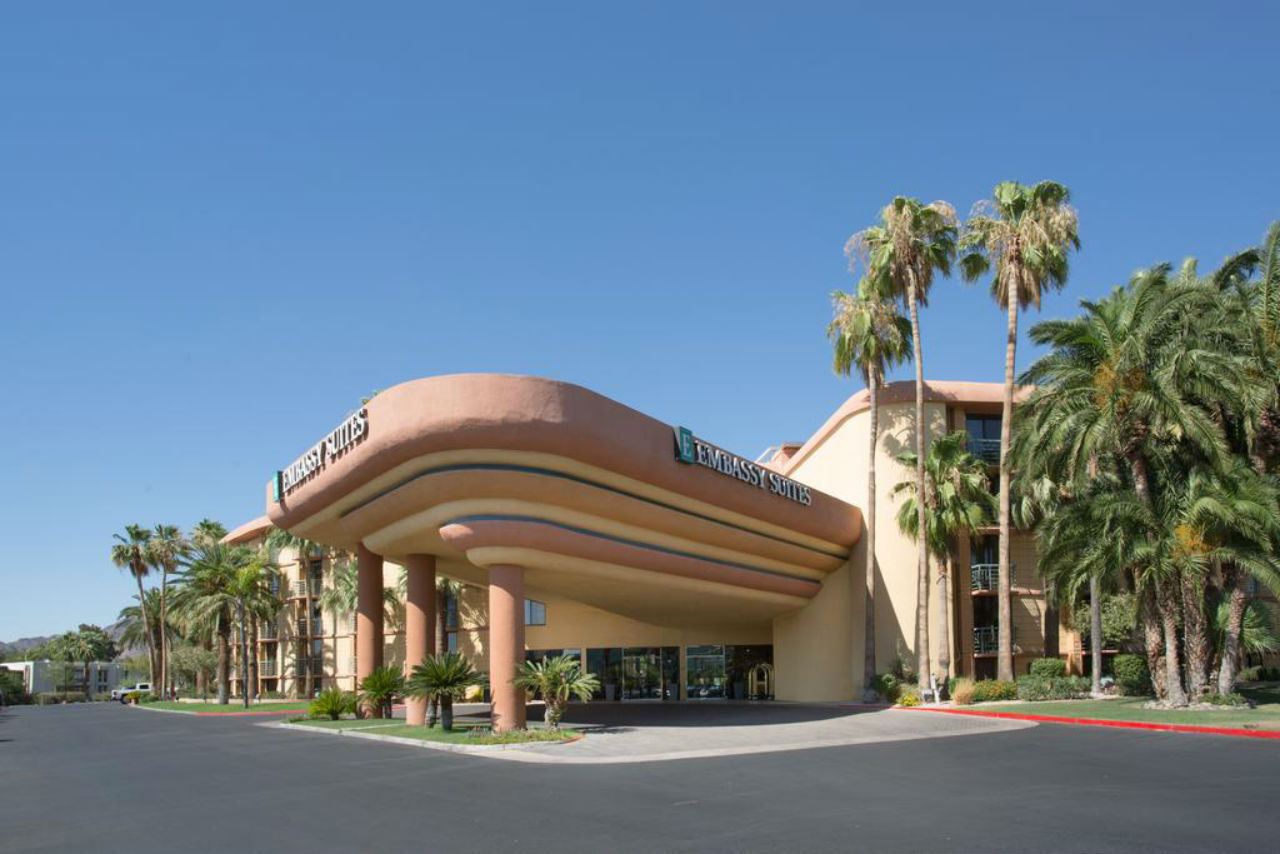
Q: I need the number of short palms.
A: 4